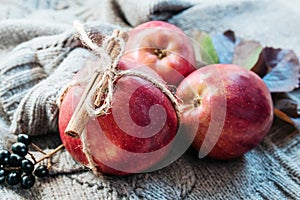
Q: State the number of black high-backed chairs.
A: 0